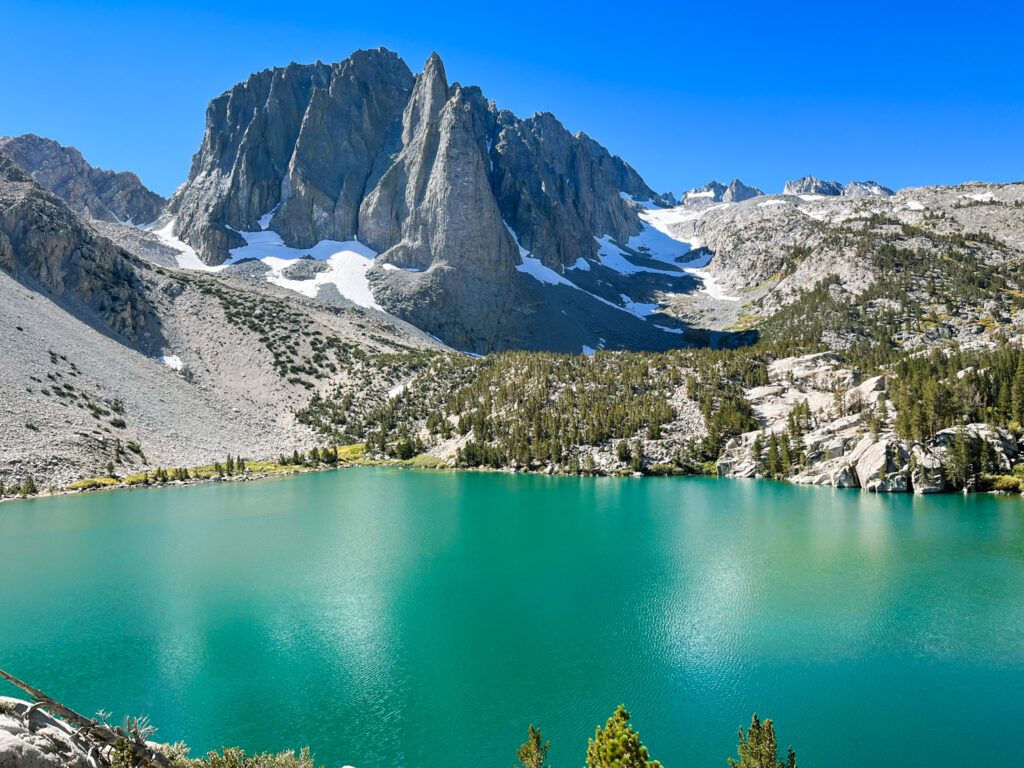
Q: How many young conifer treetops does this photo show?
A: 3